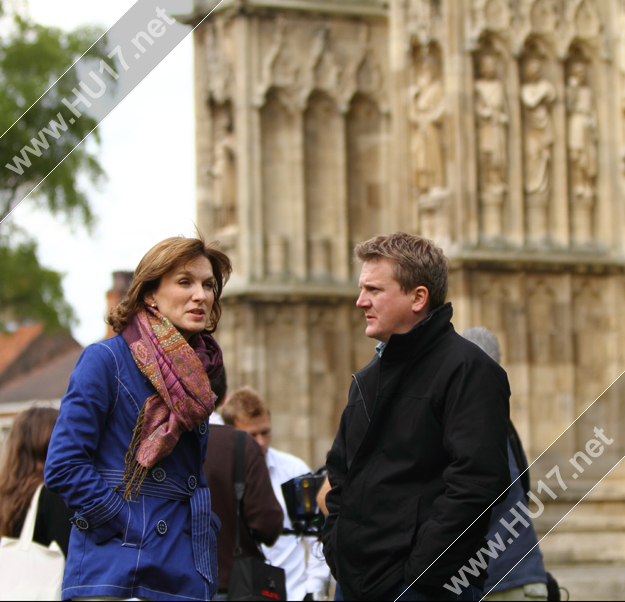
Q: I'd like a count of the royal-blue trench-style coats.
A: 1